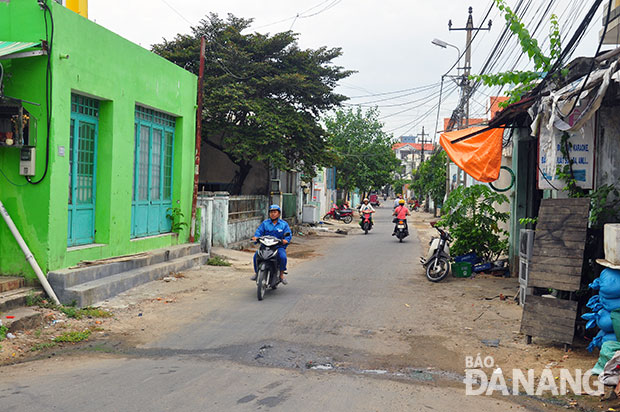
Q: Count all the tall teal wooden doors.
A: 2